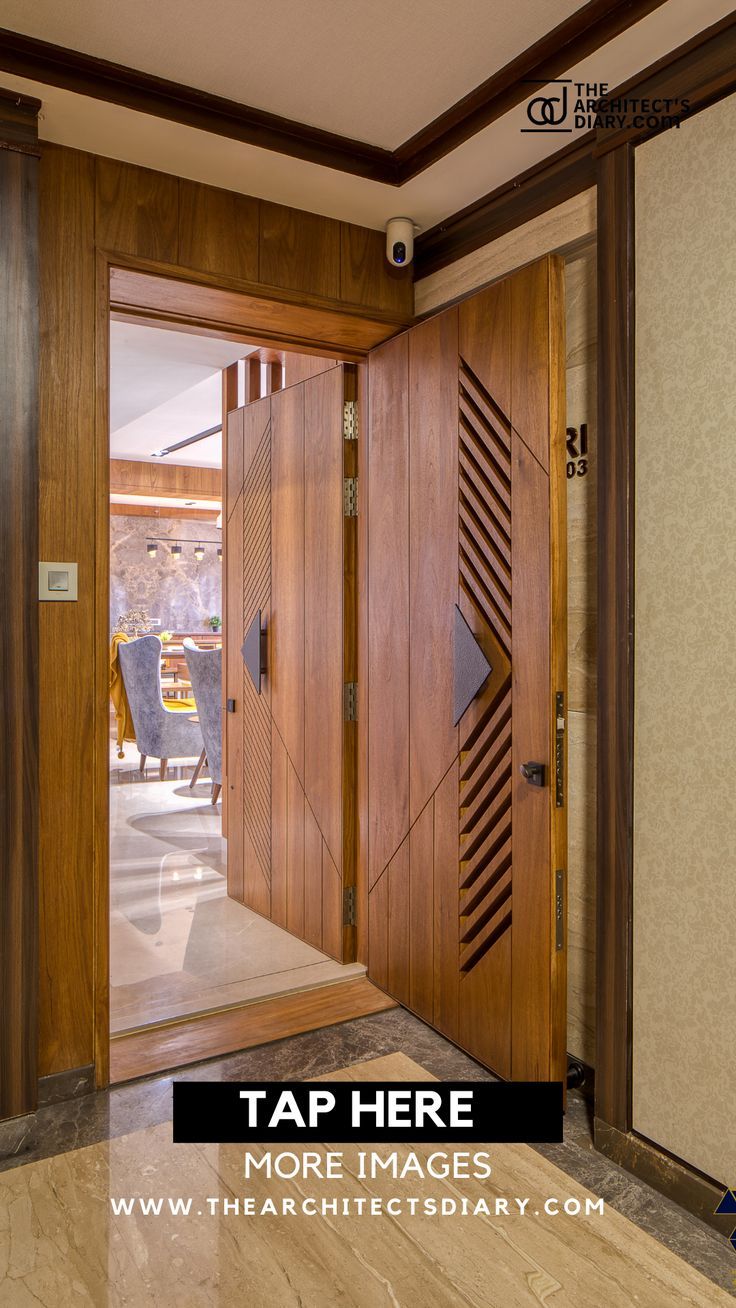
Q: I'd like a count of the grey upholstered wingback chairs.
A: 2